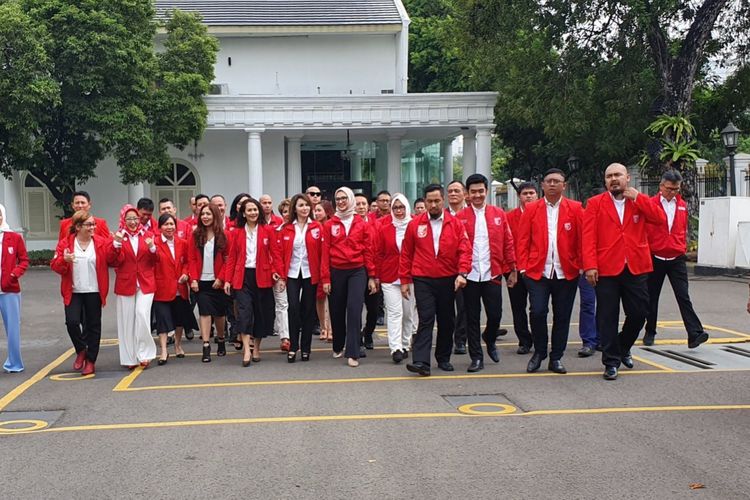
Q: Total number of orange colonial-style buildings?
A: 0